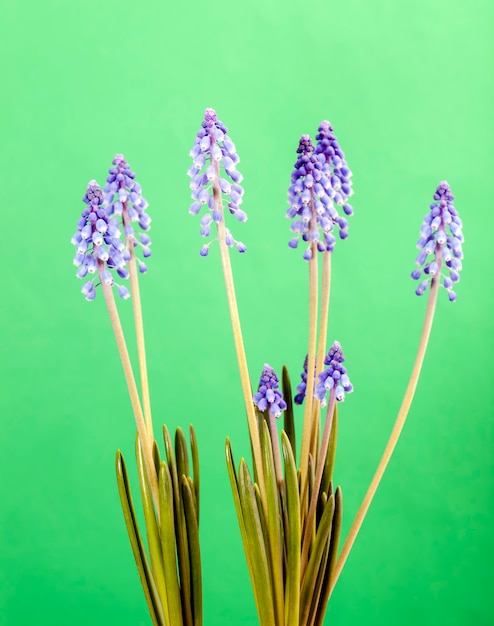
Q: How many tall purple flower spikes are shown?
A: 6